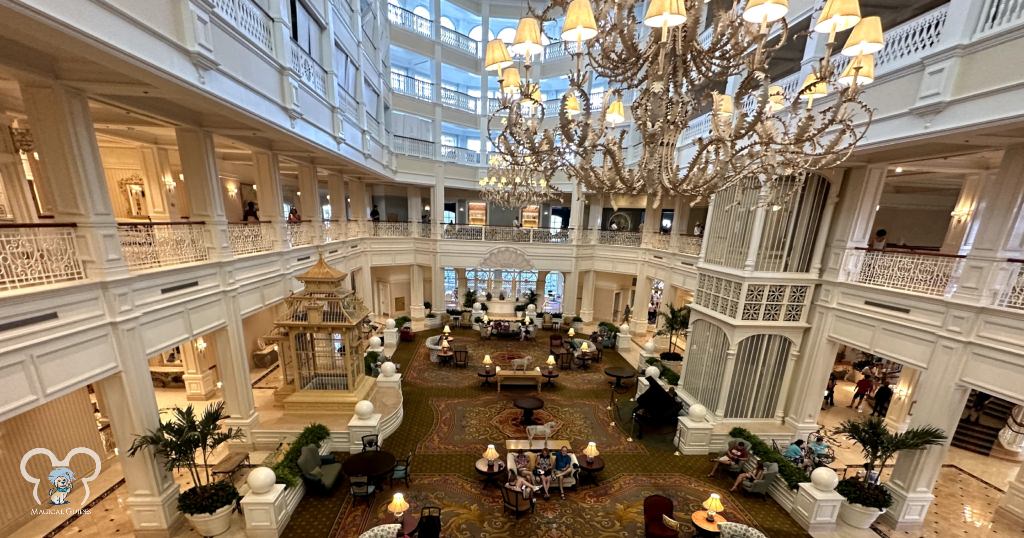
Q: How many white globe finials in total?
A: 12